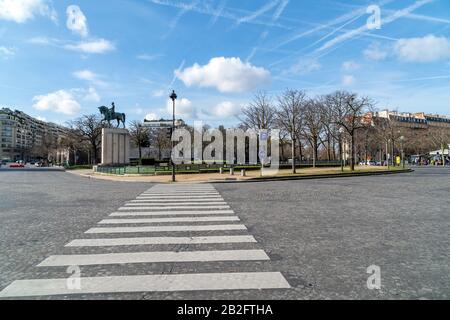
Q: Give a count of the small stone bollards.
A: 3